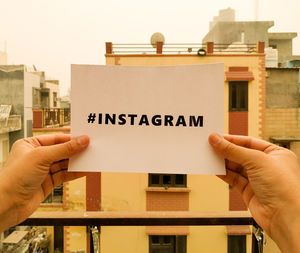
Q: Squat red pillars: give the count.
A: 4